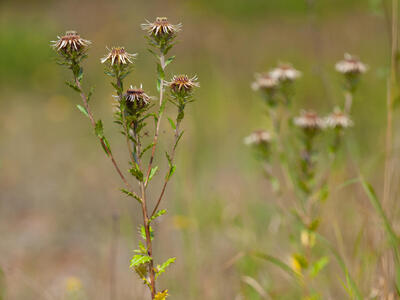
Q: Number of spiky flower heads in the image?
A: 11